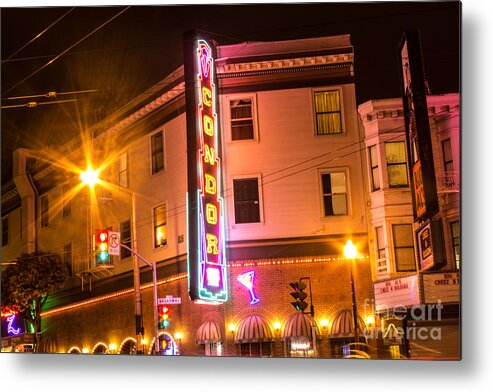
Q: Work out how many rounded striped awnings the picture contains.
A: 4